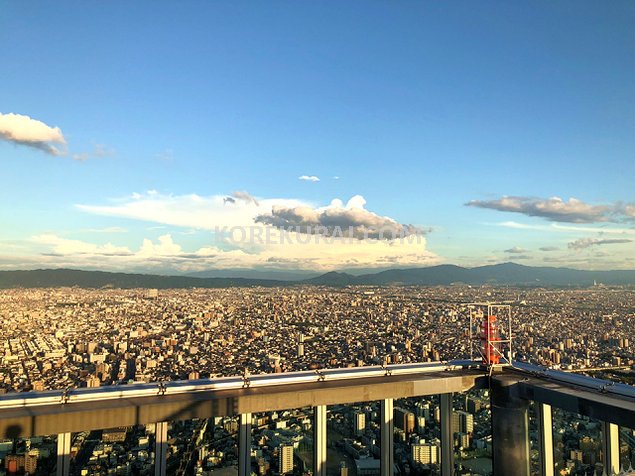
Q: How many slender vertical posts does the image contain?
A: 8